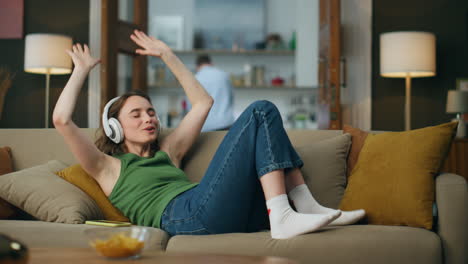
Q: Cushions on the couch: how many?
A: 6